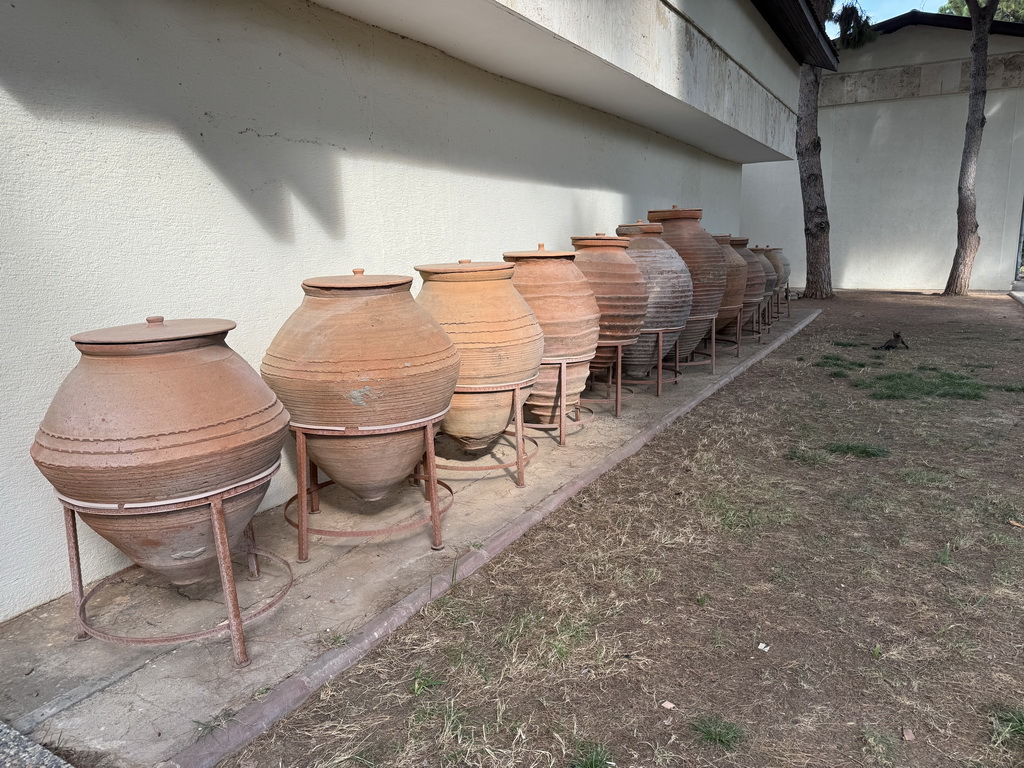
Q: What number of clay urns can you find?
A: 12